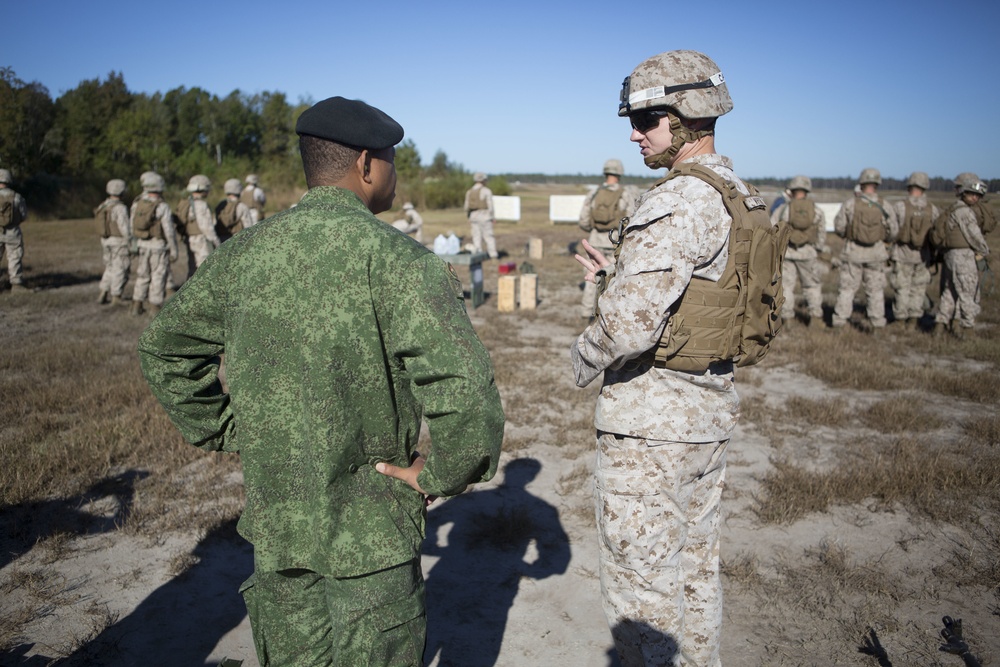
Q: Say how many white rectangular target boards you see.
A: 3